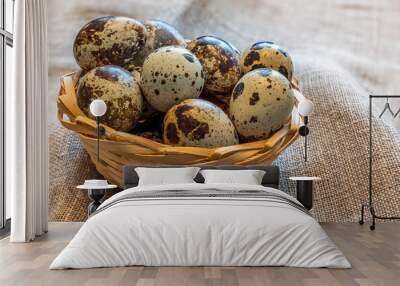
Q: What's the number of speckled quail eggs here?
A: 8